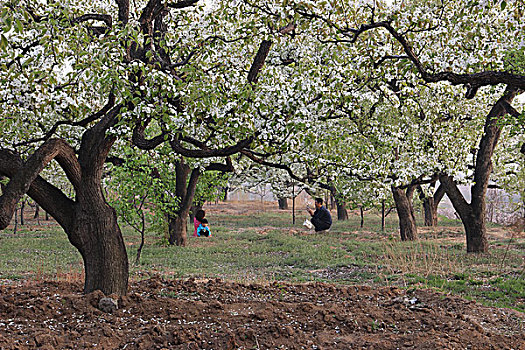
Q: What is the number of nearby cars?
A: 0